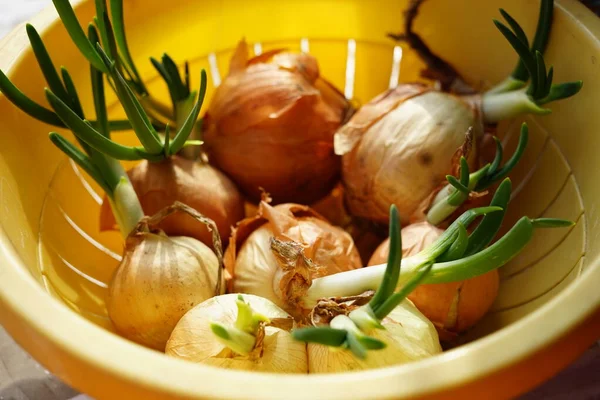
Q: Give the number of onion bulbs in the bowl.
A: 8